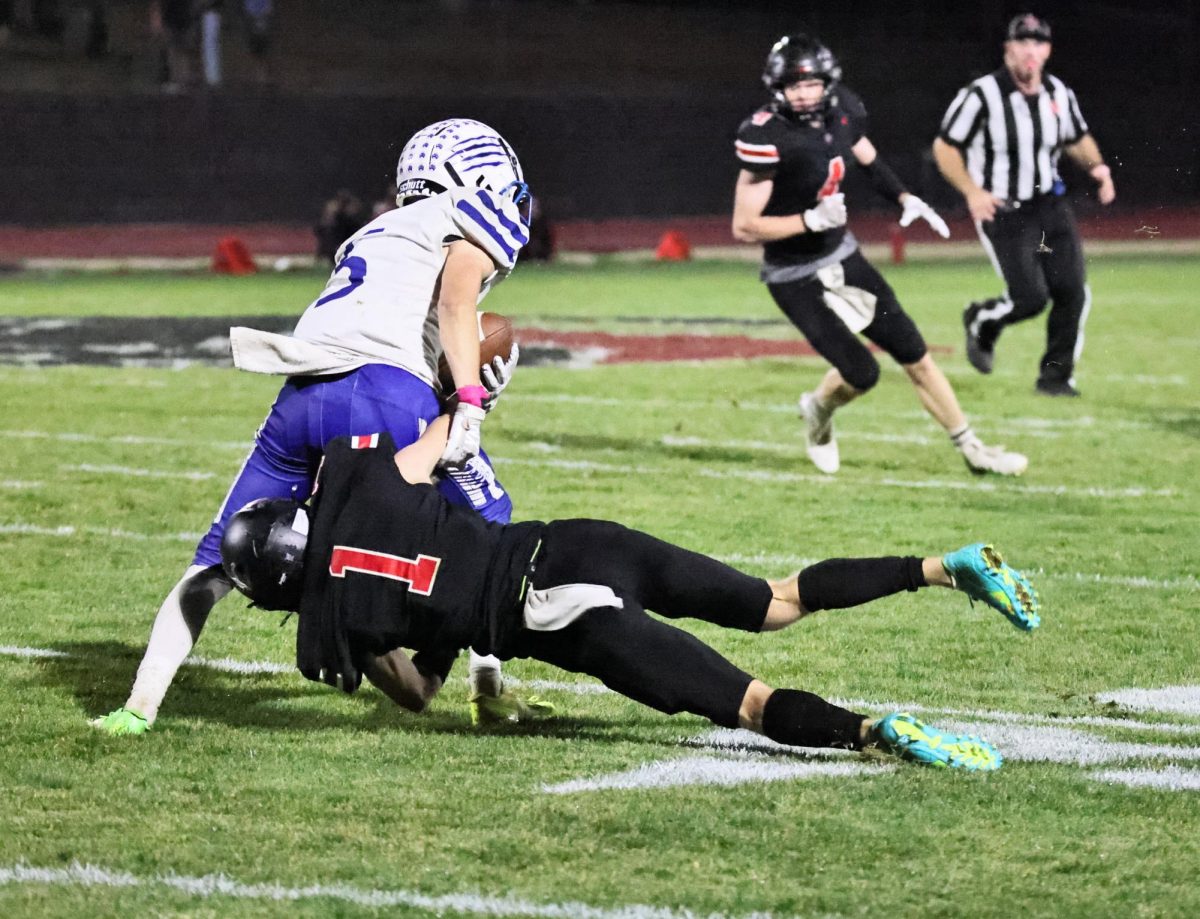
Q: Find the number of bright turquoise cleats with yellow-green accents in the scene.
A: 2